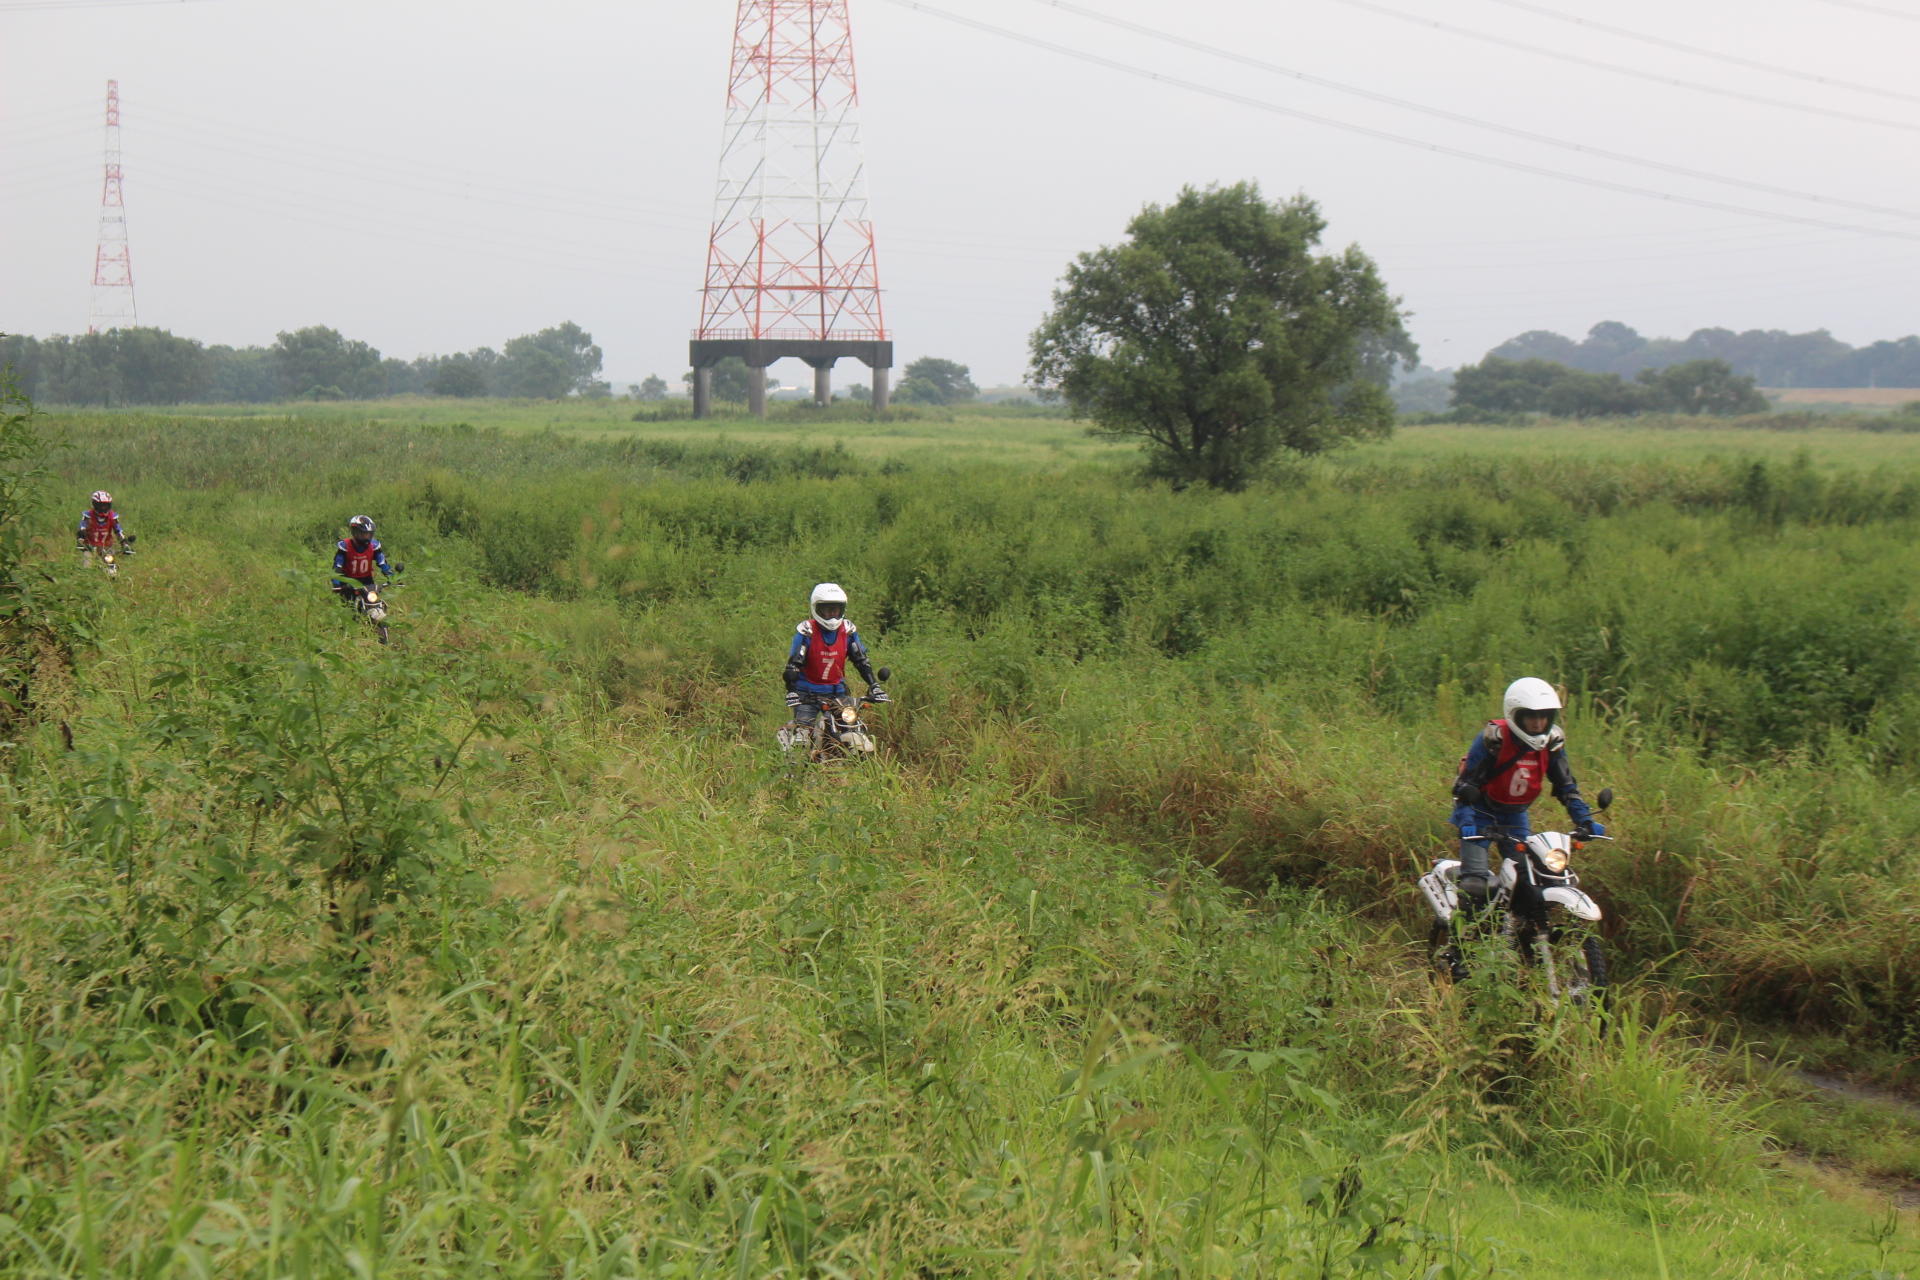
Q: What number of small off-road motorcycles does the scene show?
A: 4